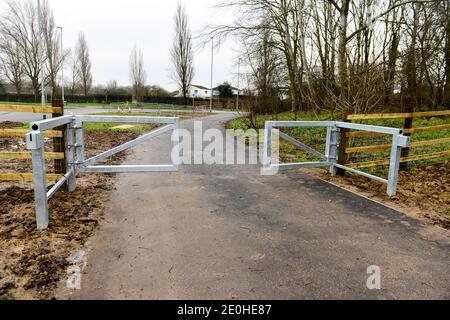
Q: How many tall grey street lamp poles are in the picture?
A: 4